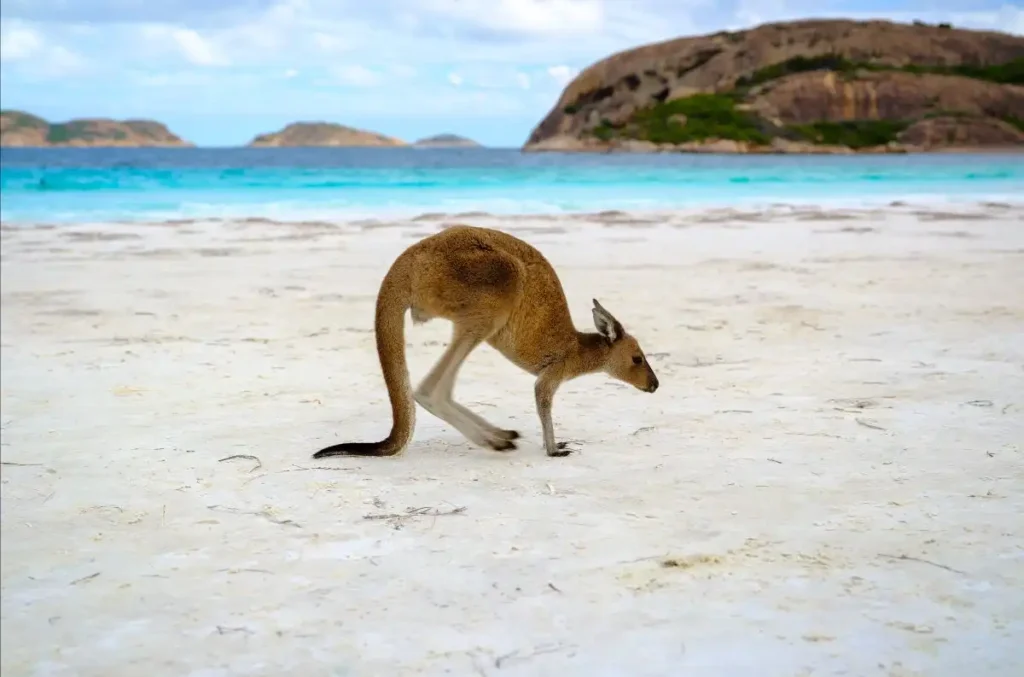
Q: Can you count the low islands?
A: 3